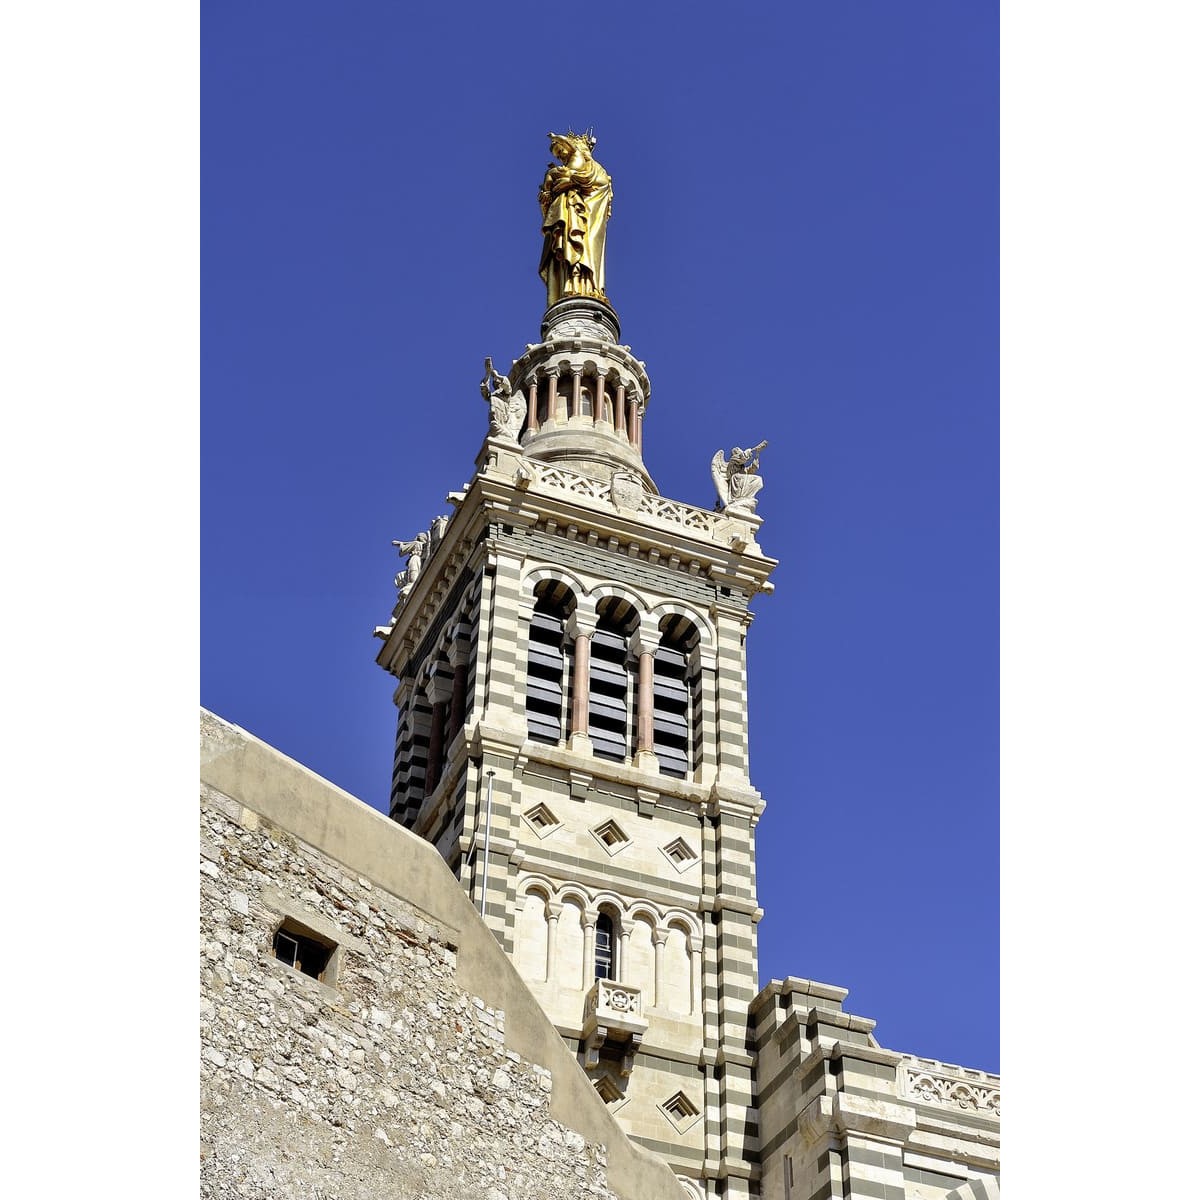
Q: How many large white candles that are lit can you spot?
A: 0